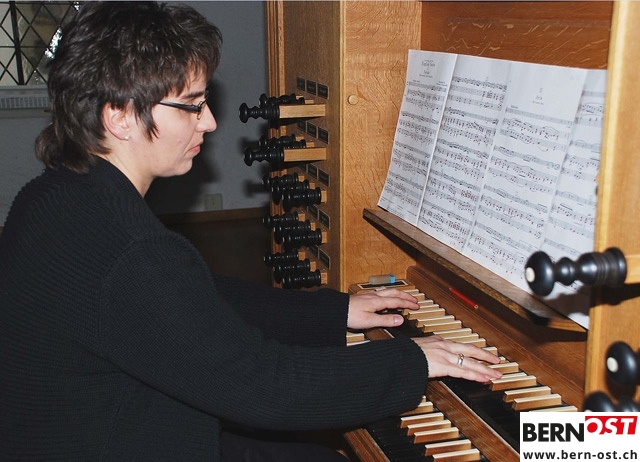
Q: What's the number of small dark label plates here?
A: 13